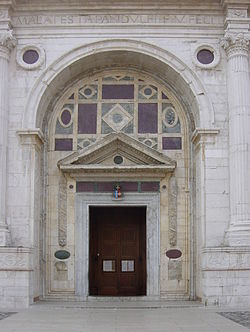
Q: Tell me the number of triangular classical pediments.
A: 1